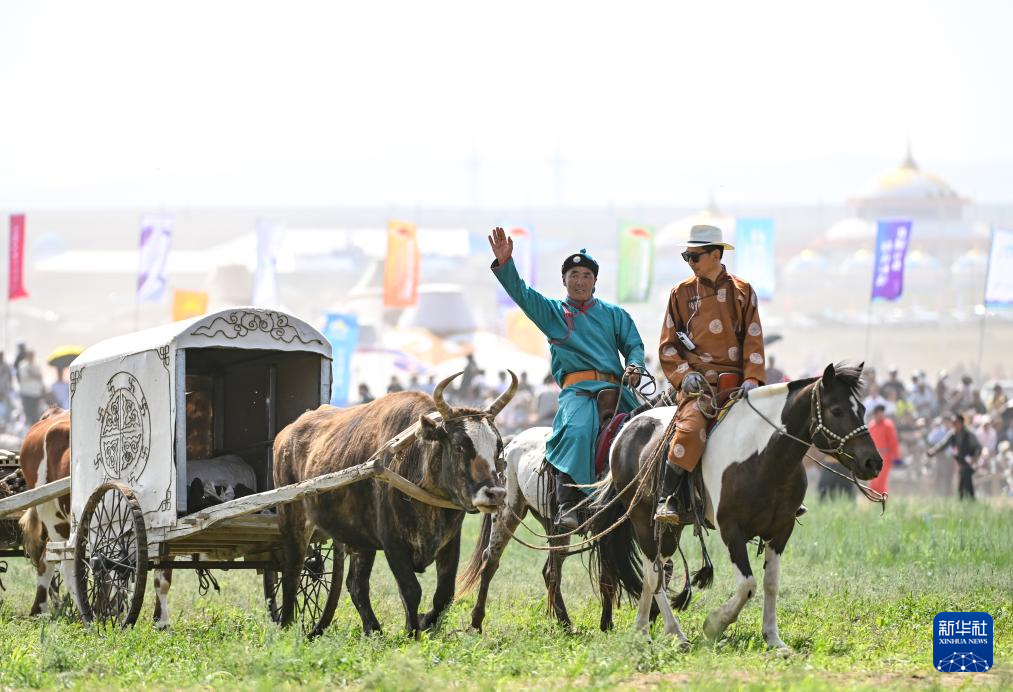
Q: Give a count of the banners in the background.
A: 11